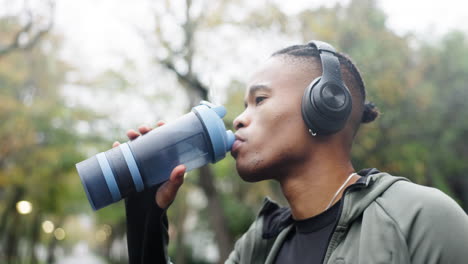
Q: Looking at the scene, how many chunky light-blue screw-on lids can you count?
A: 1